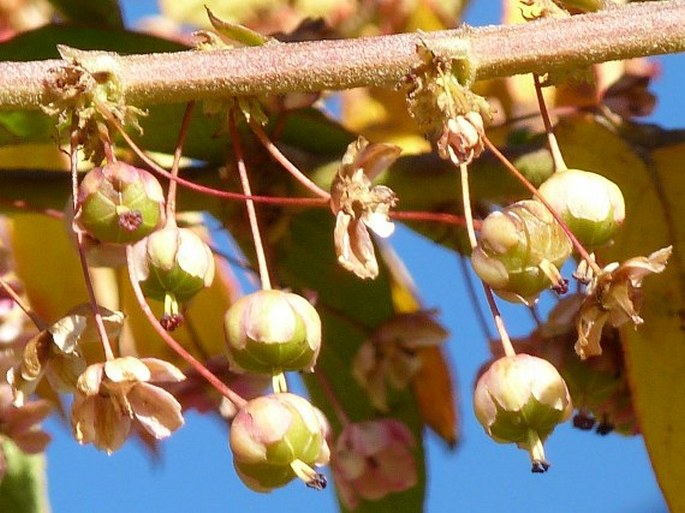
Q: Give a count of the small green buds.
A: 7